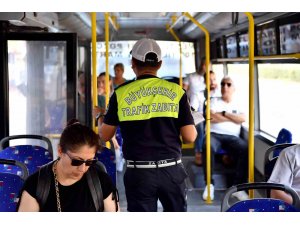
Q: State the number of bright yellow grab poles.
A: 5